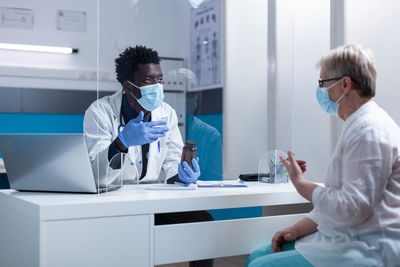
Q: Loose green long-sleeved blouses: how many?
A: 0